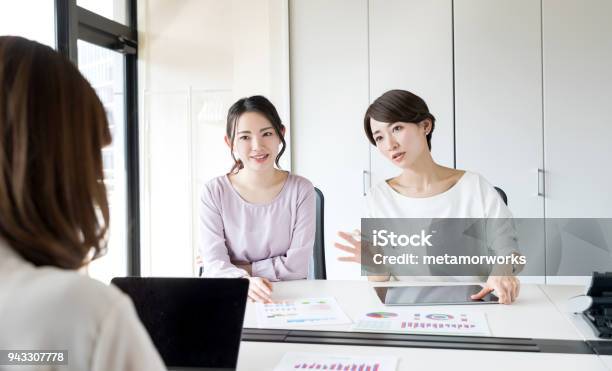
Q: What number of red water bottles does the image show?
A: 0